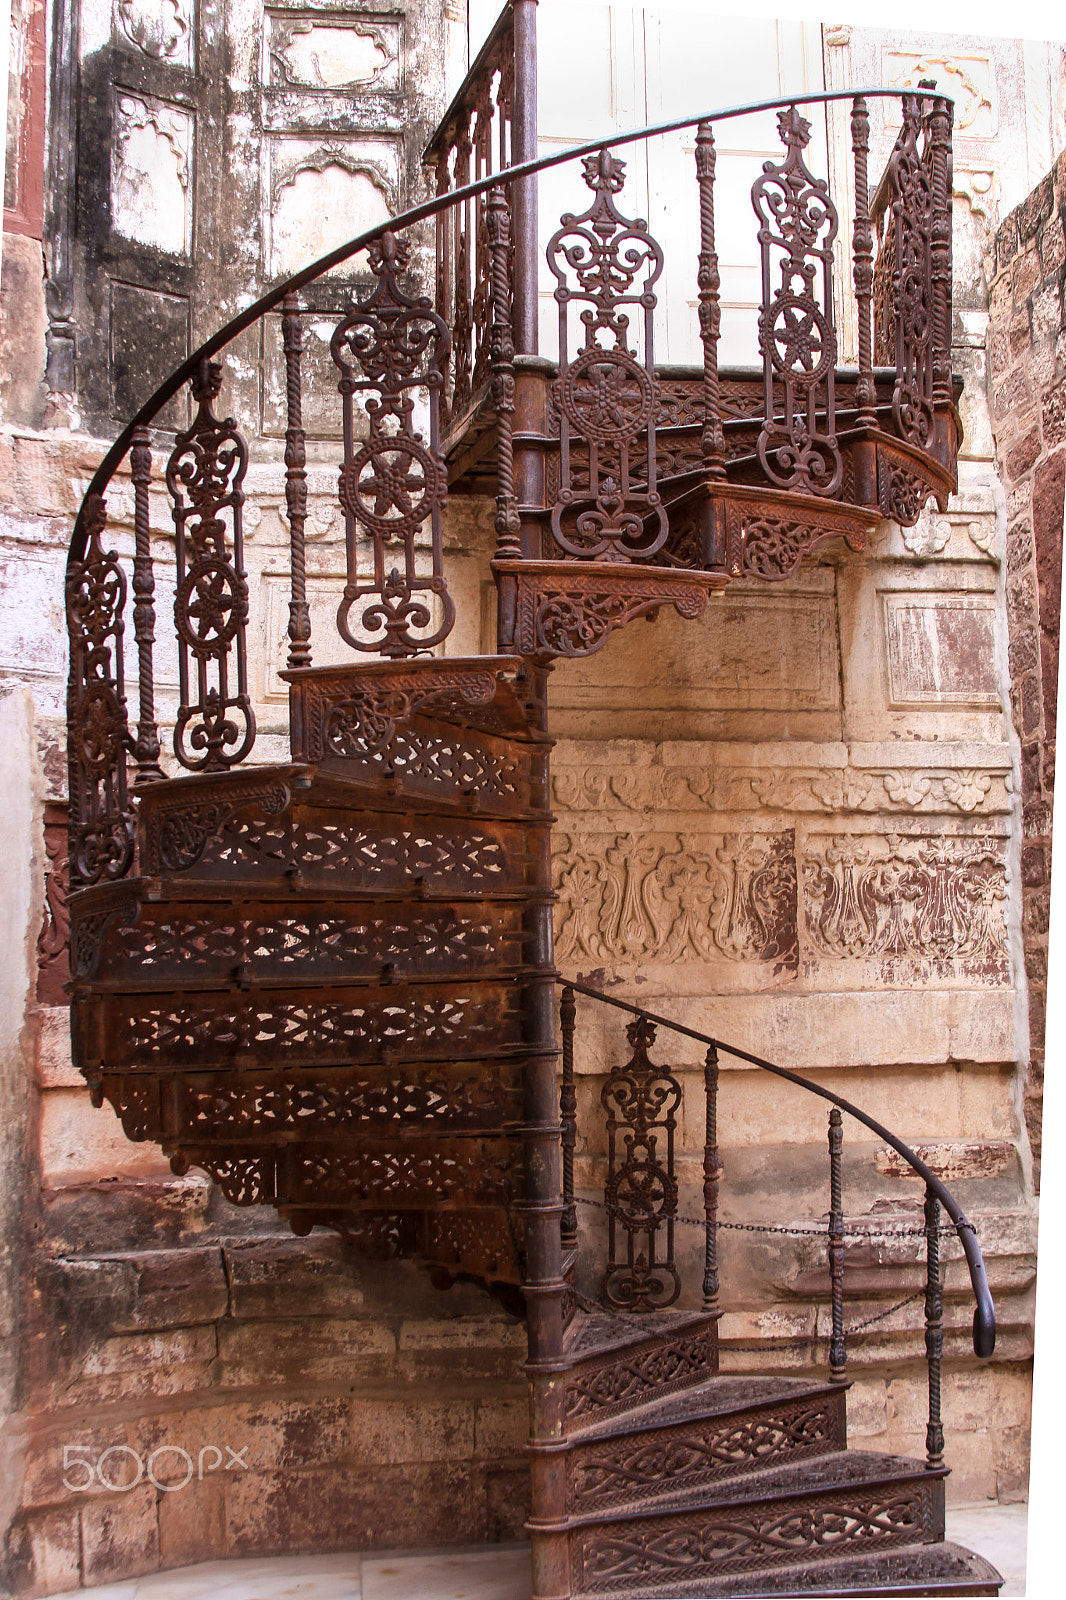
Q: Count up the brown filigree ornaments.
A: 7